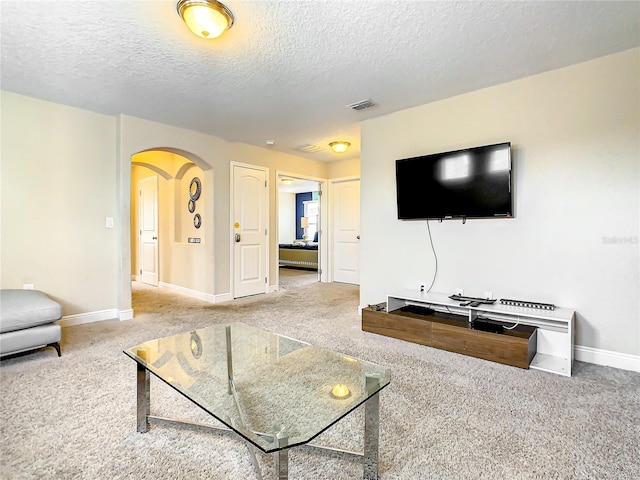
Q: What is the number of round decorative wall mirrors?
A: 3